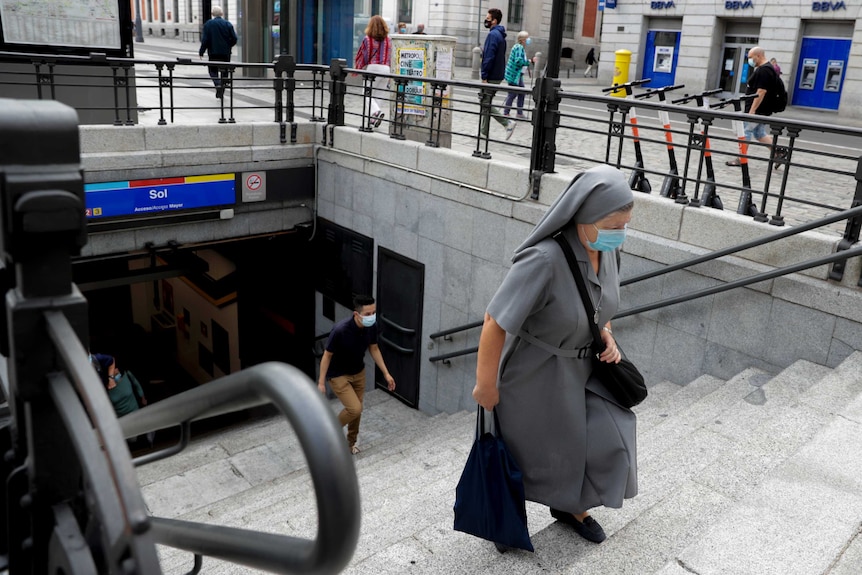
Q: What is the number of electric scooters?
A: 4